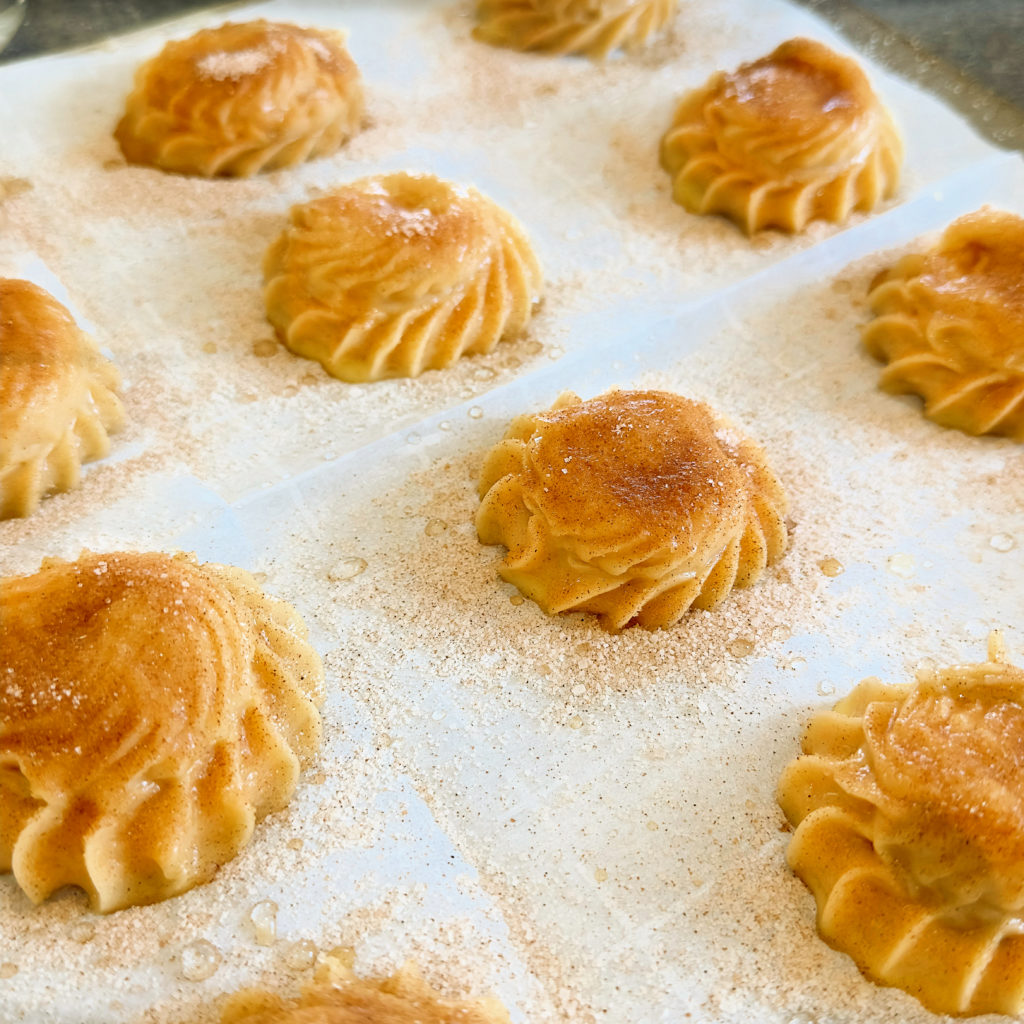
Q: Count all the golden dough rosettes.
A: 10